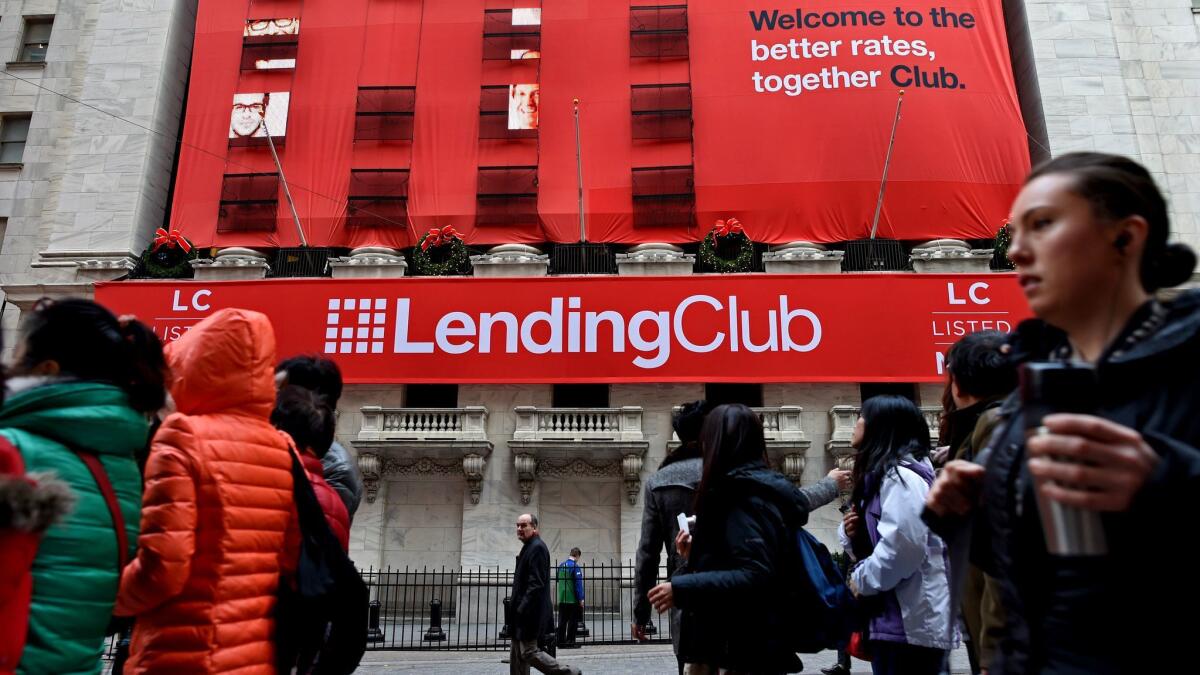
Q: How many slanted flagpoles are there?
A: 2